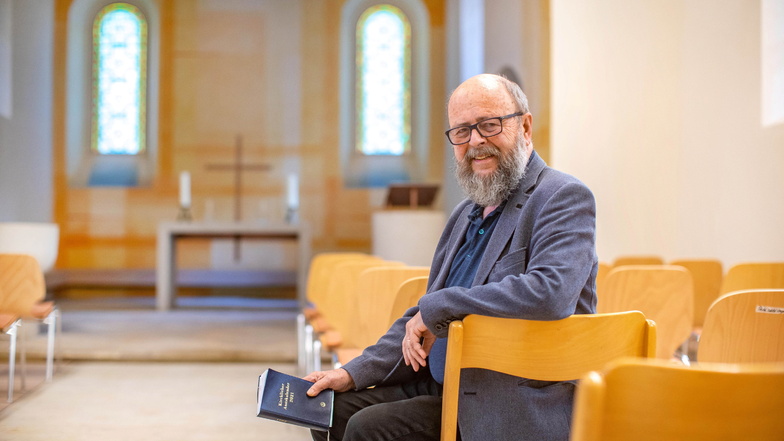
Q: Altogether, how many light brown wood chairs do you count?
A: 14